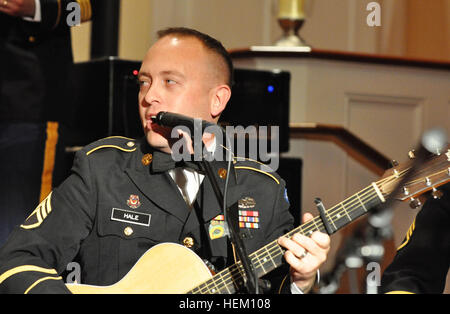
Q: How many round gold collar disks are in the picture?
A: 2